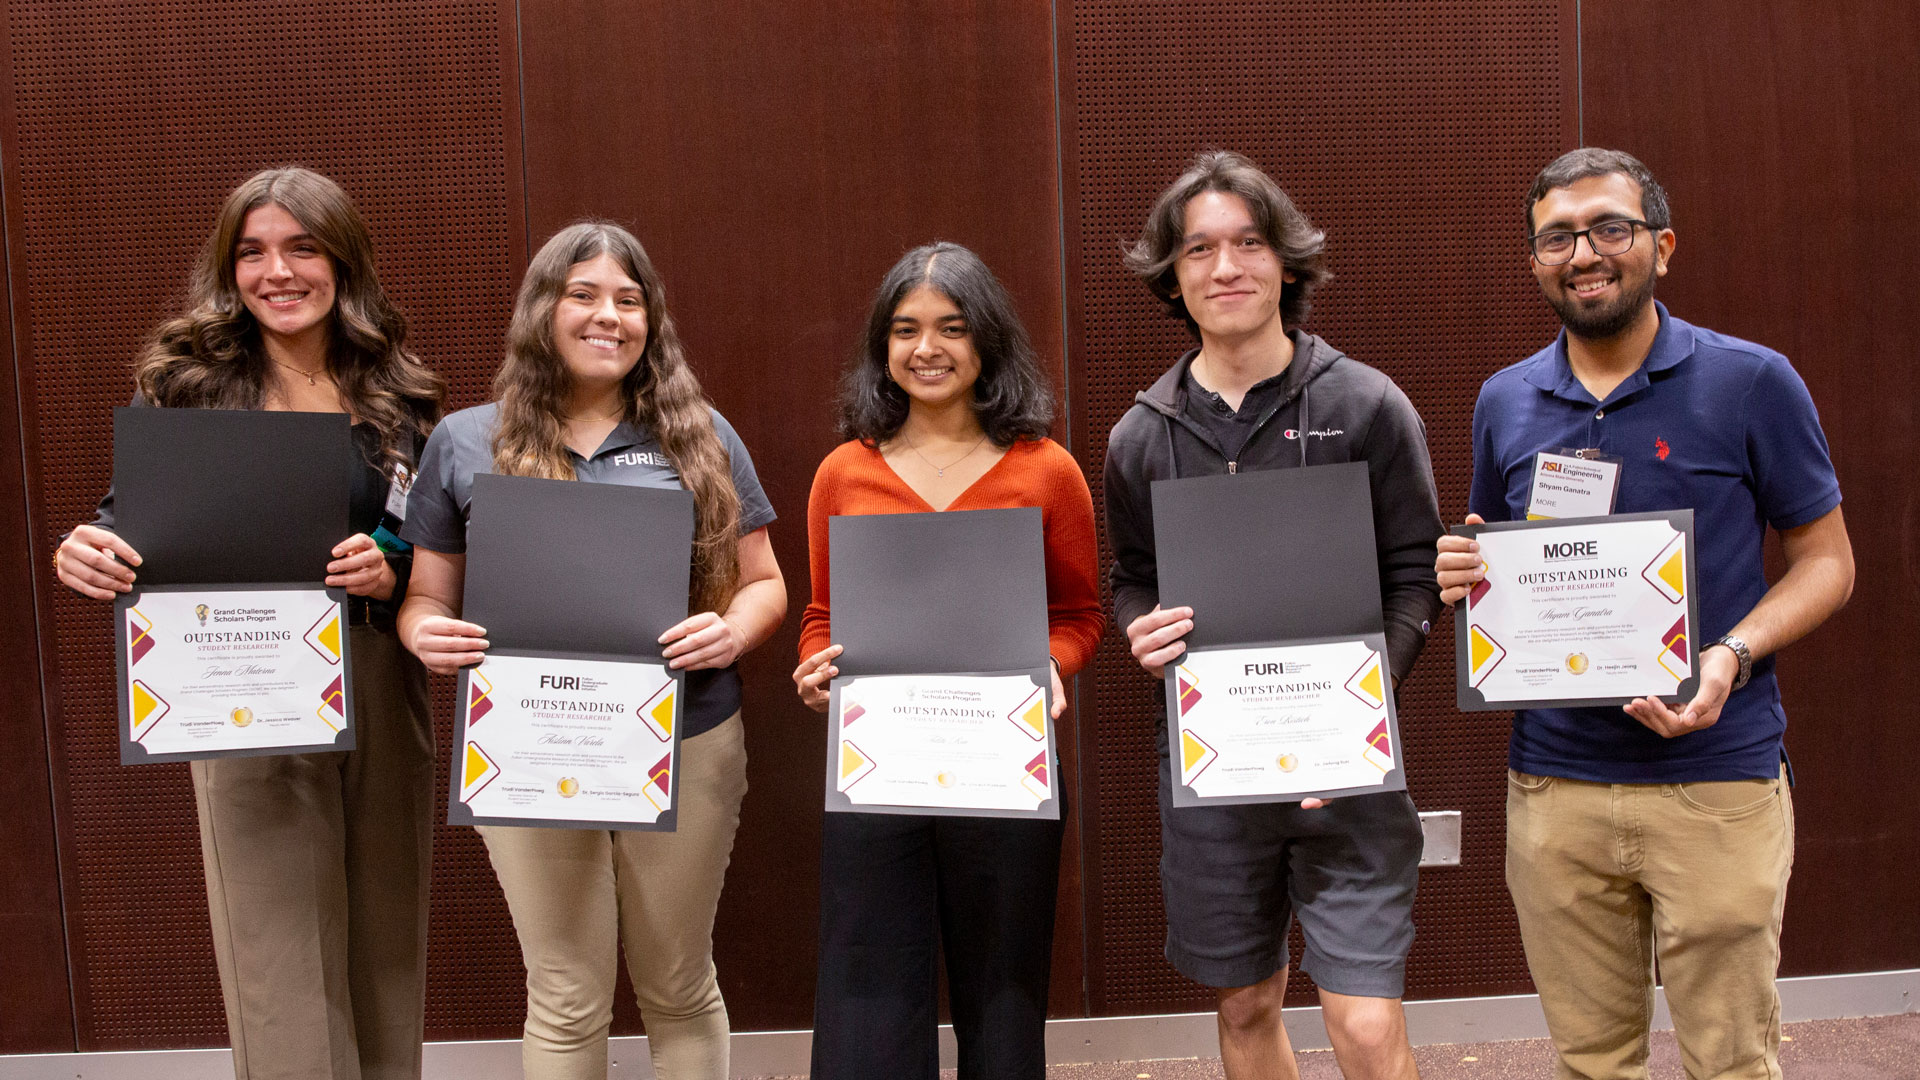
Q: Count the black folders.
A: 5